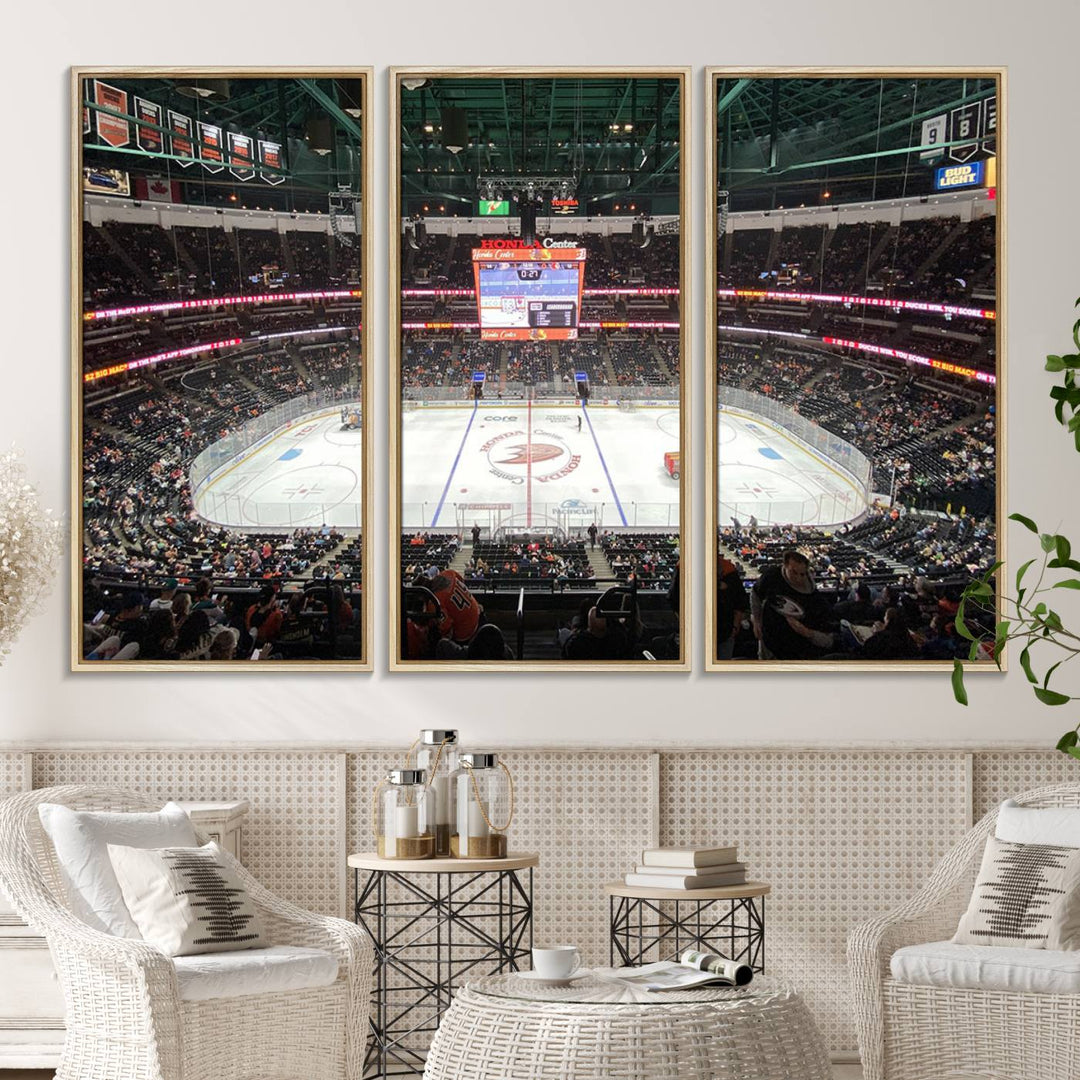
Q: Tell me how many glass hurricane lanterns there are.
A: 3